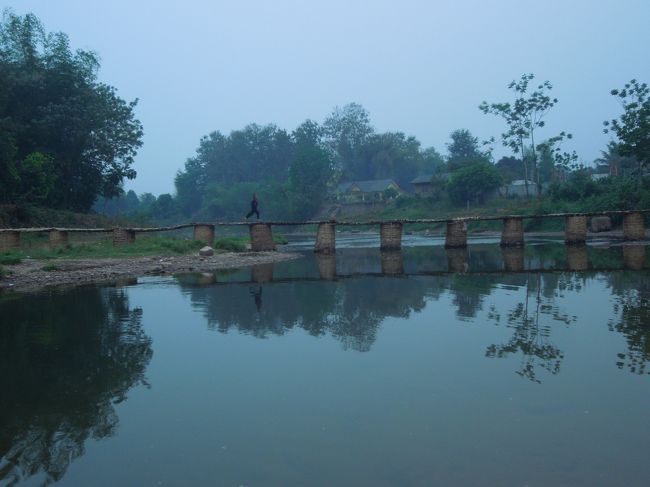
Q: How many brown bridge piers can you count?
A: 11